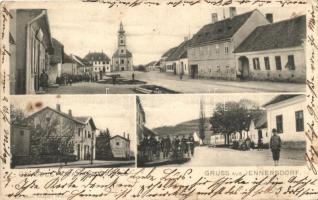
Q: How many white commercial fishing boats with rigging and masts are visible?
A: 0